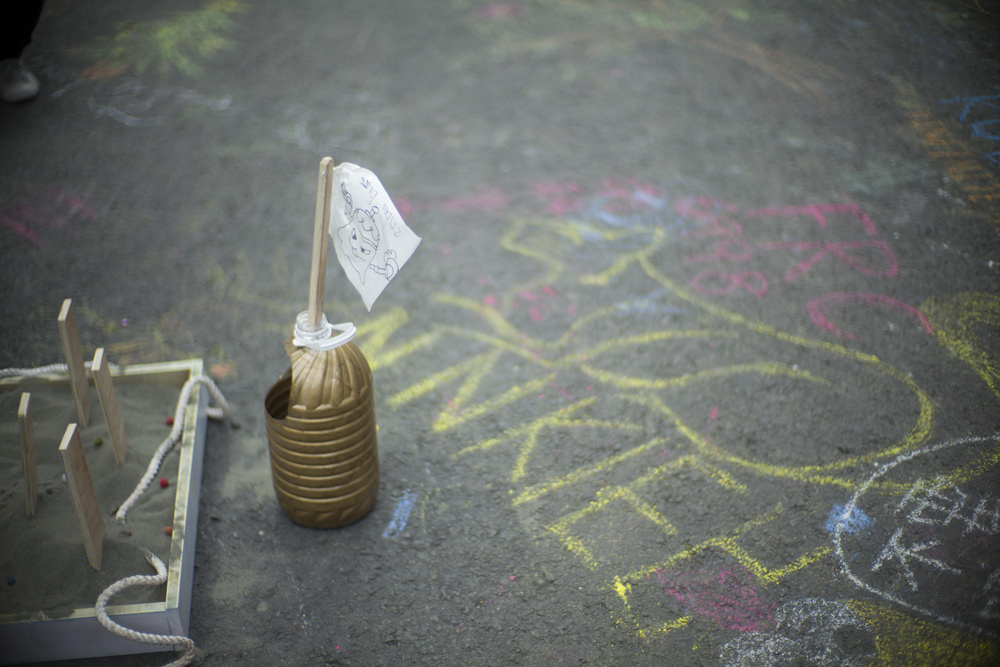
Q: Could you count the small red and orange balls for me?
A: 3